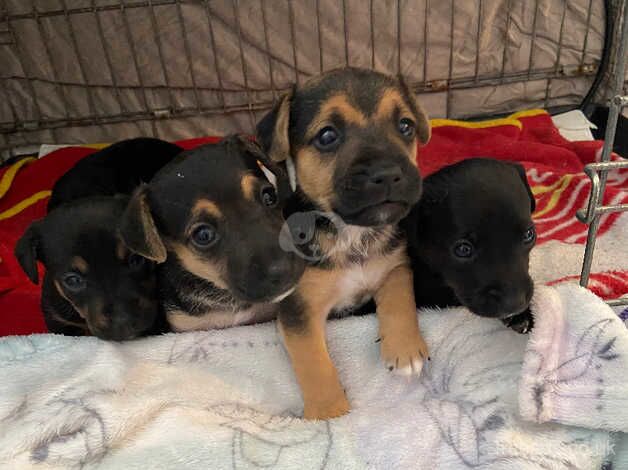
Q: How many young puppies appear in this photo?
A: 4